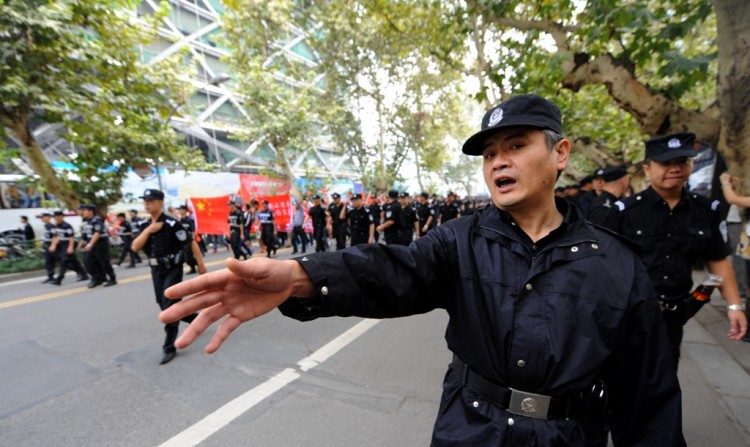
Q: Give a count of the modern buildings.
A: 1